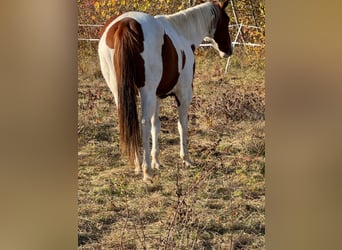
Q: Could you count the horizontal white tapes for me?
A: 2